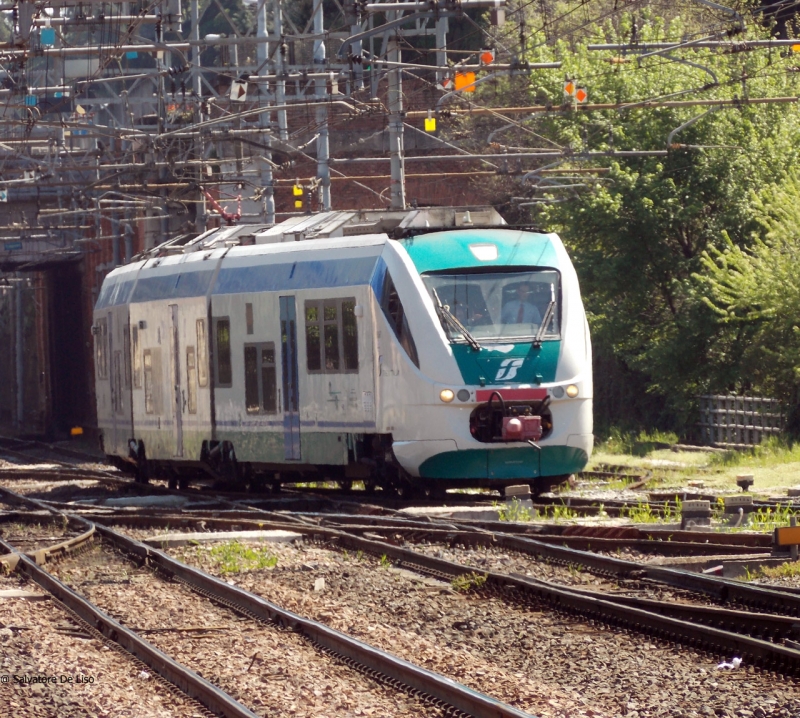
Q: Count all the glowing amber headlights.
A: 2